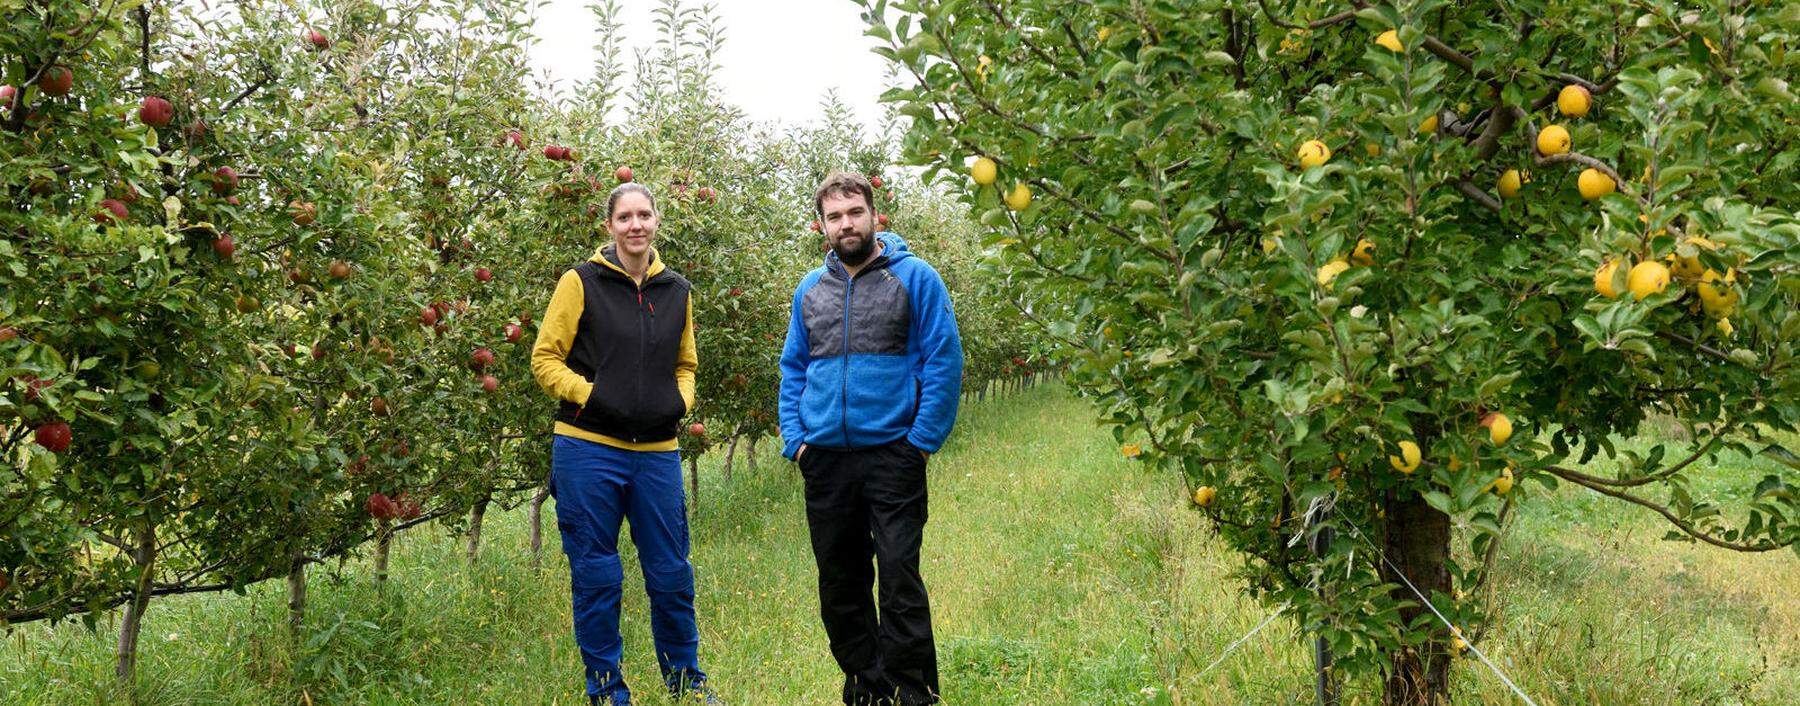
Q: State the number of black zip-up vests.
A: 1